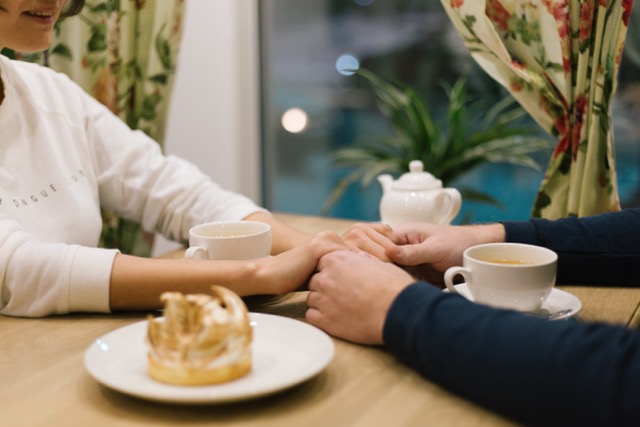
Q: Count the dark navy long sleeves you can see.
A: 2